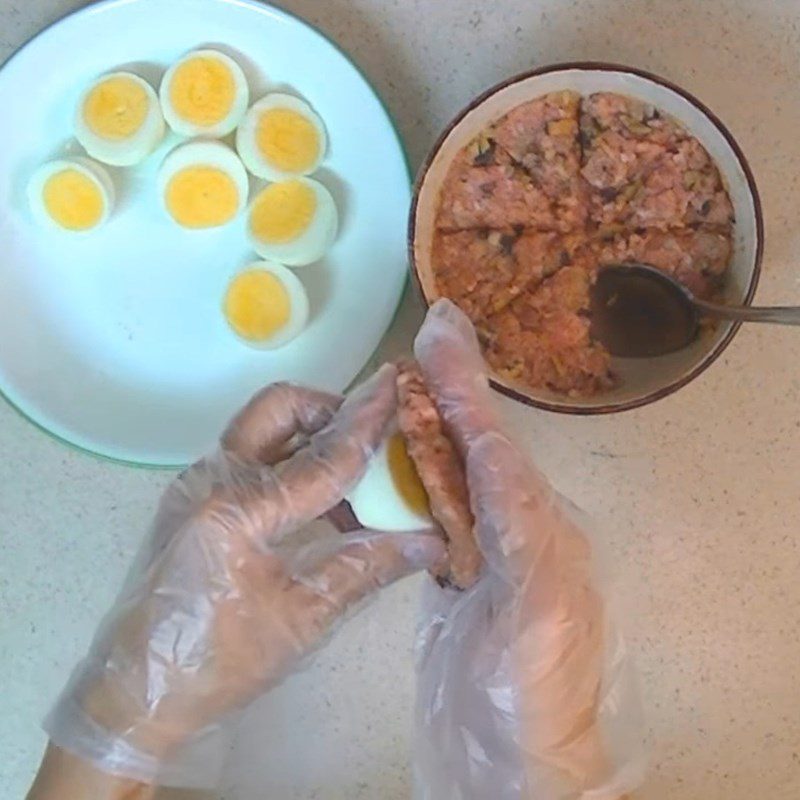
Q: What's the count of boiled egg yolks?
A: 8